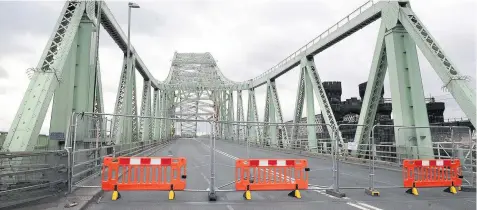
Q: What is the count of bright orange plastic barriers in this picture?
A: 3